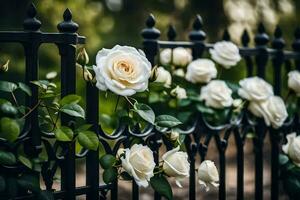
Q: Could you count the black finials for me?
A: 10